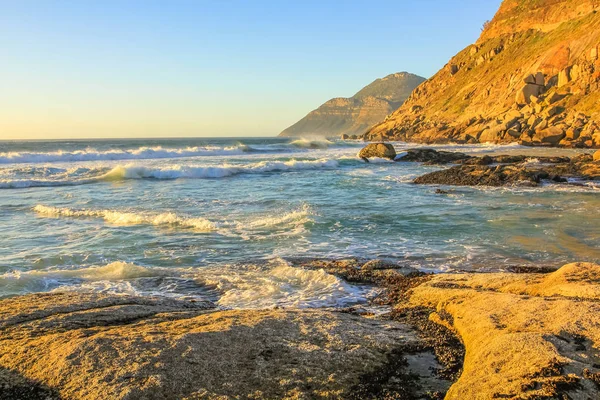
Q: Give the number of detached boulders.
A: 1